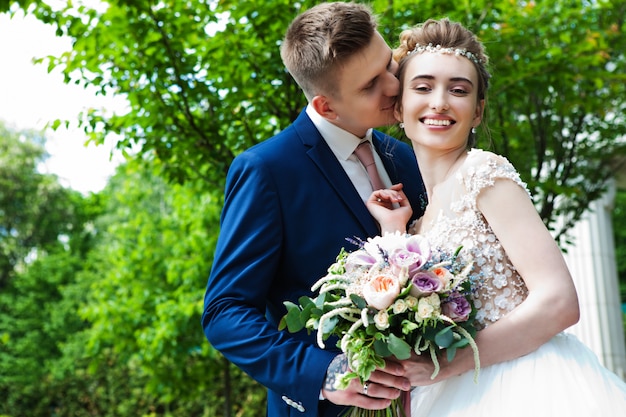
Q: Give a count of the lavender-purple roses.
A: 3